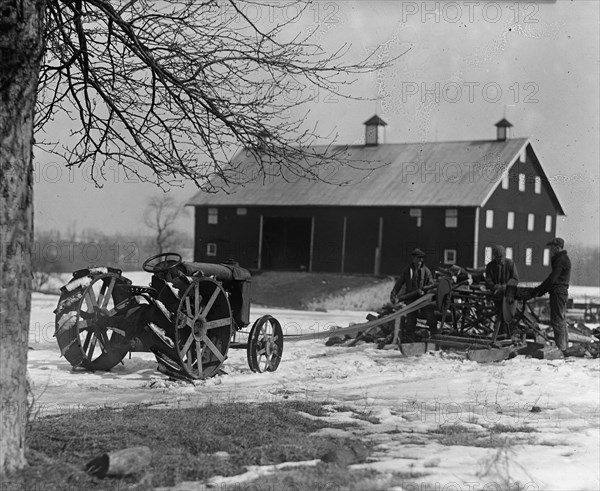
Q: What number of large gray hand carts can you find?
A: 0